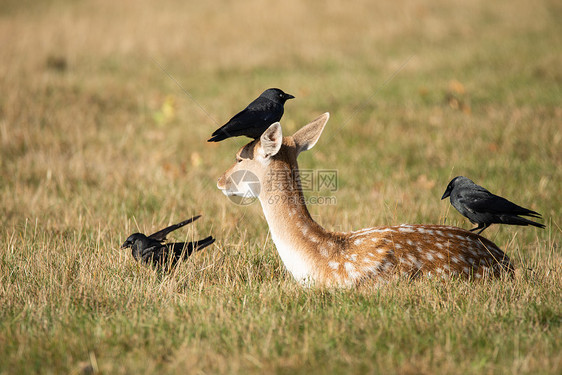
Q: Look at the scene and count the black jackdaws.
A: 3